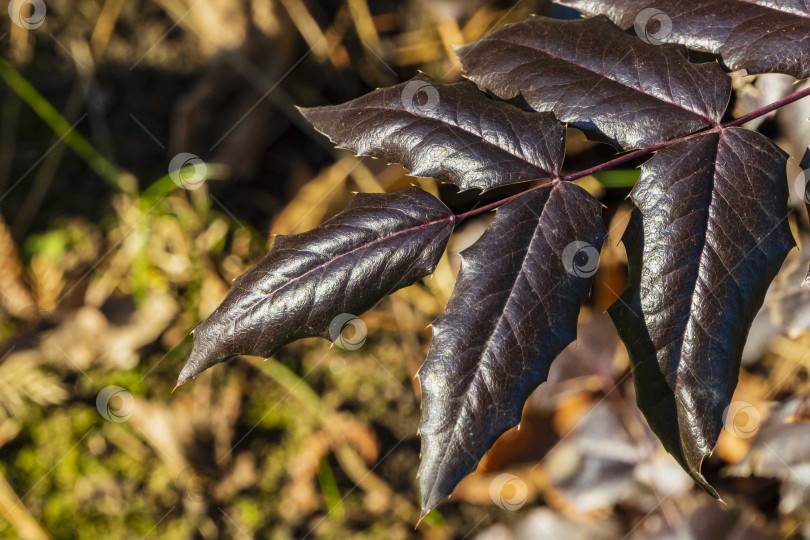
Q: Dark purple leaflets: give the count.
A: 6